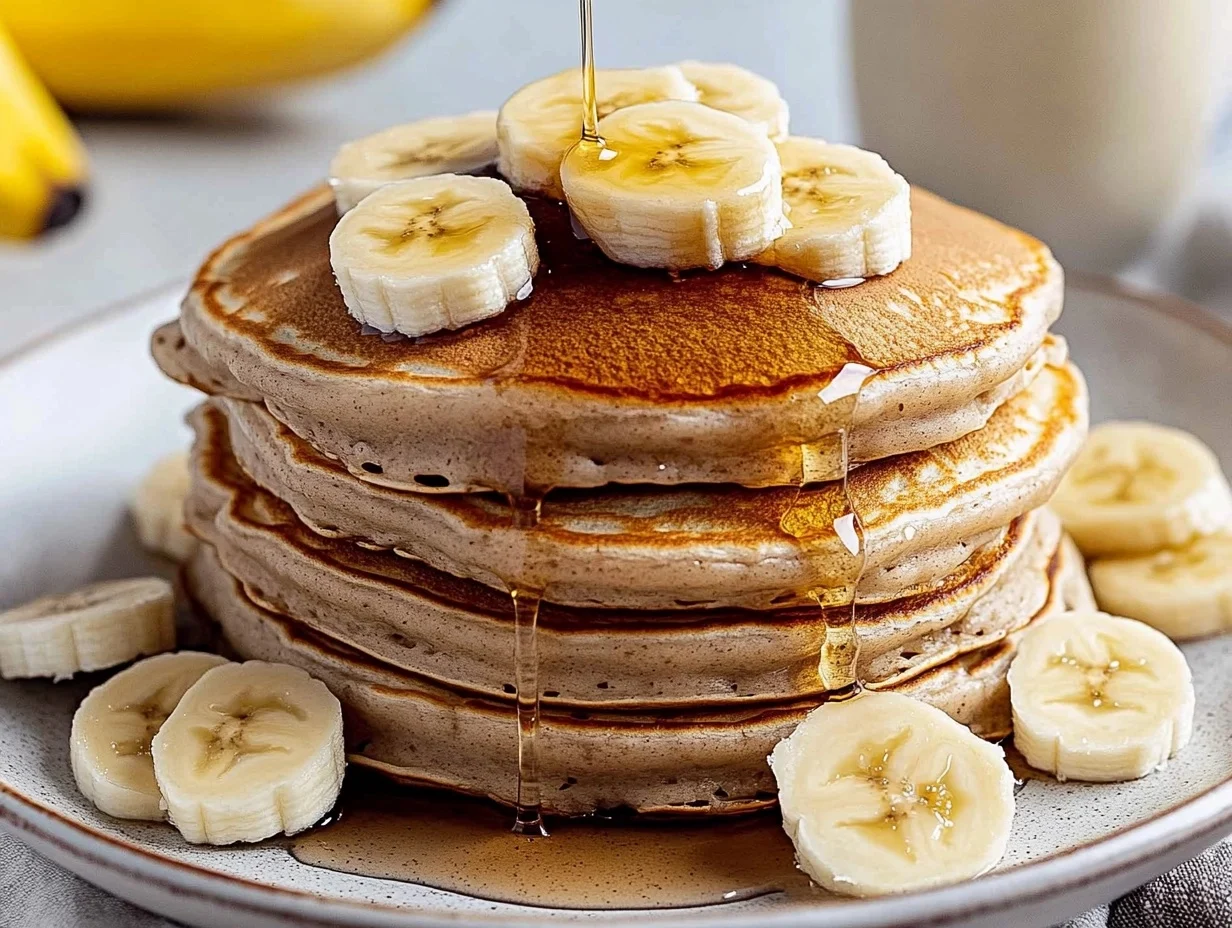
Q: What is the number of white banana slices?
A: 14